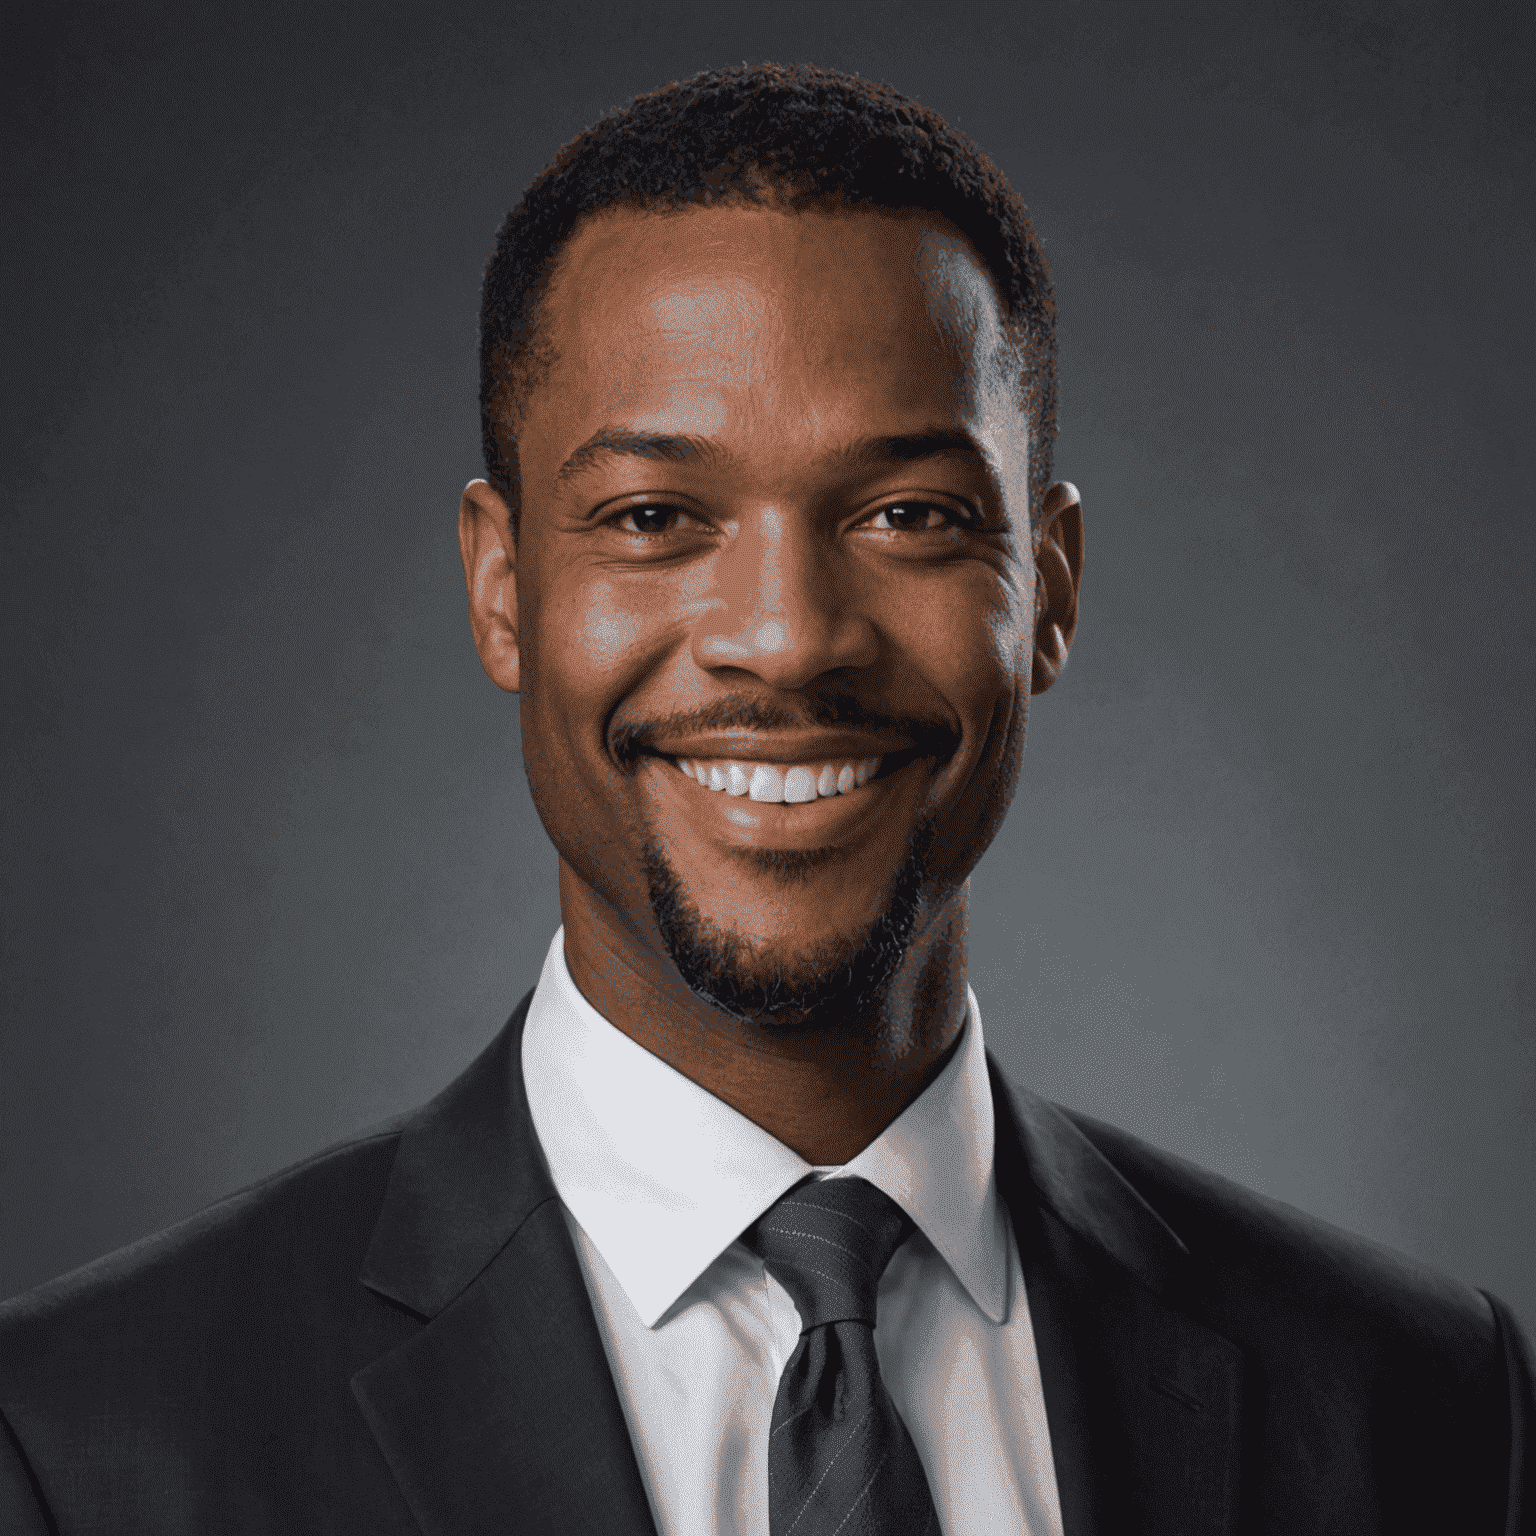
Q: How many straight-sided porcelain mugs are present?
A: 0